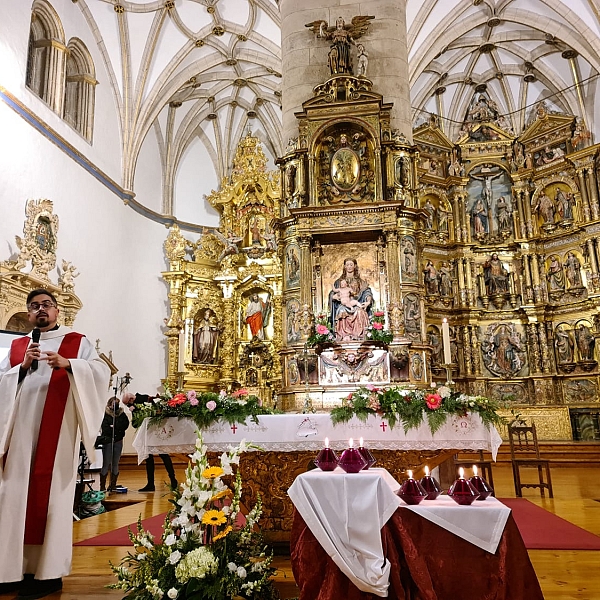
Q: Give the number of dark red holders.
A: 7